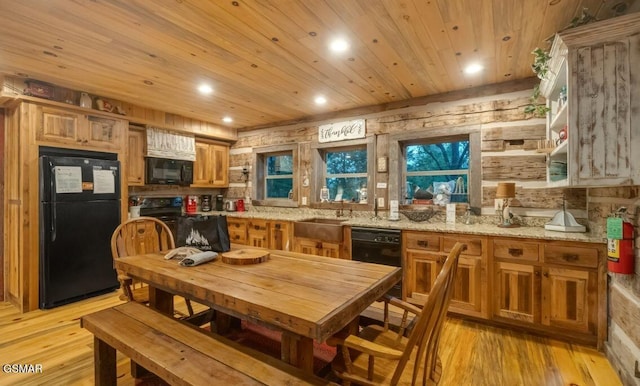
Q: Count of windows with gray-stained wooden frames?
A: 3